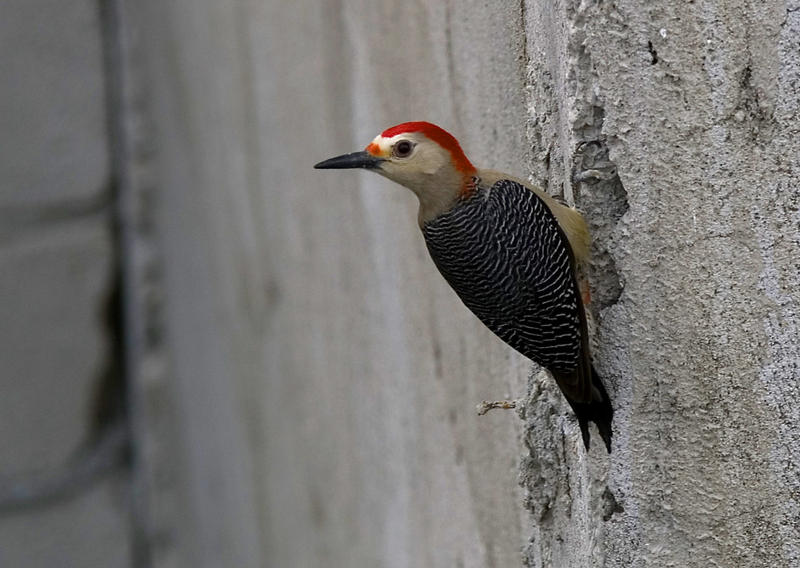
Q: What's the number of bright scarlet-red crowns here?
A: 1